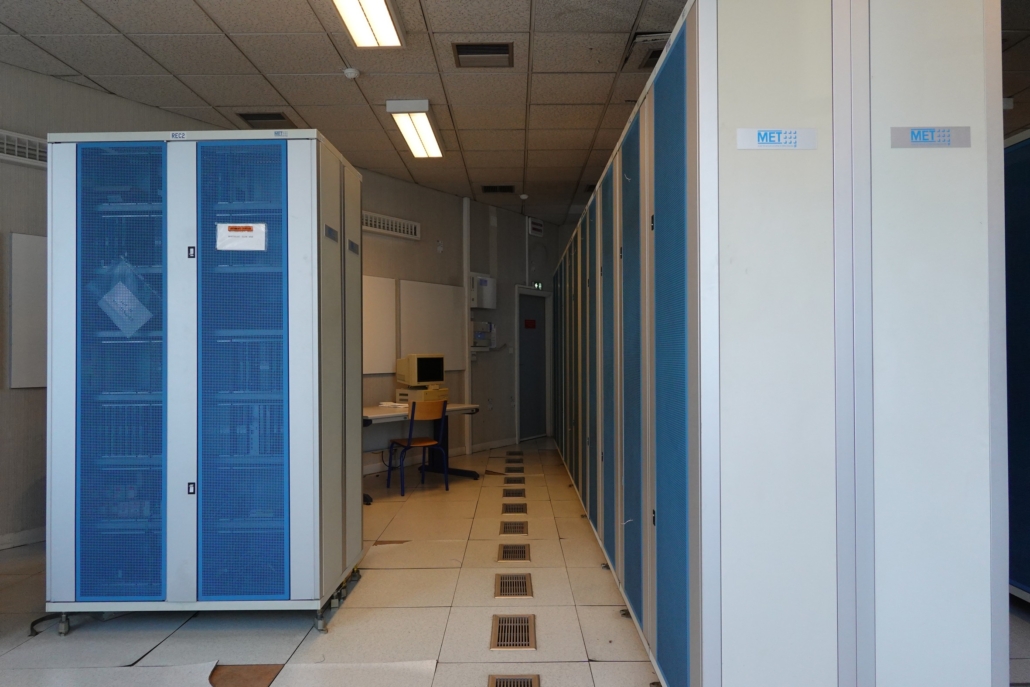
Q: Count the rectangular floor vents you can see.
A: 11